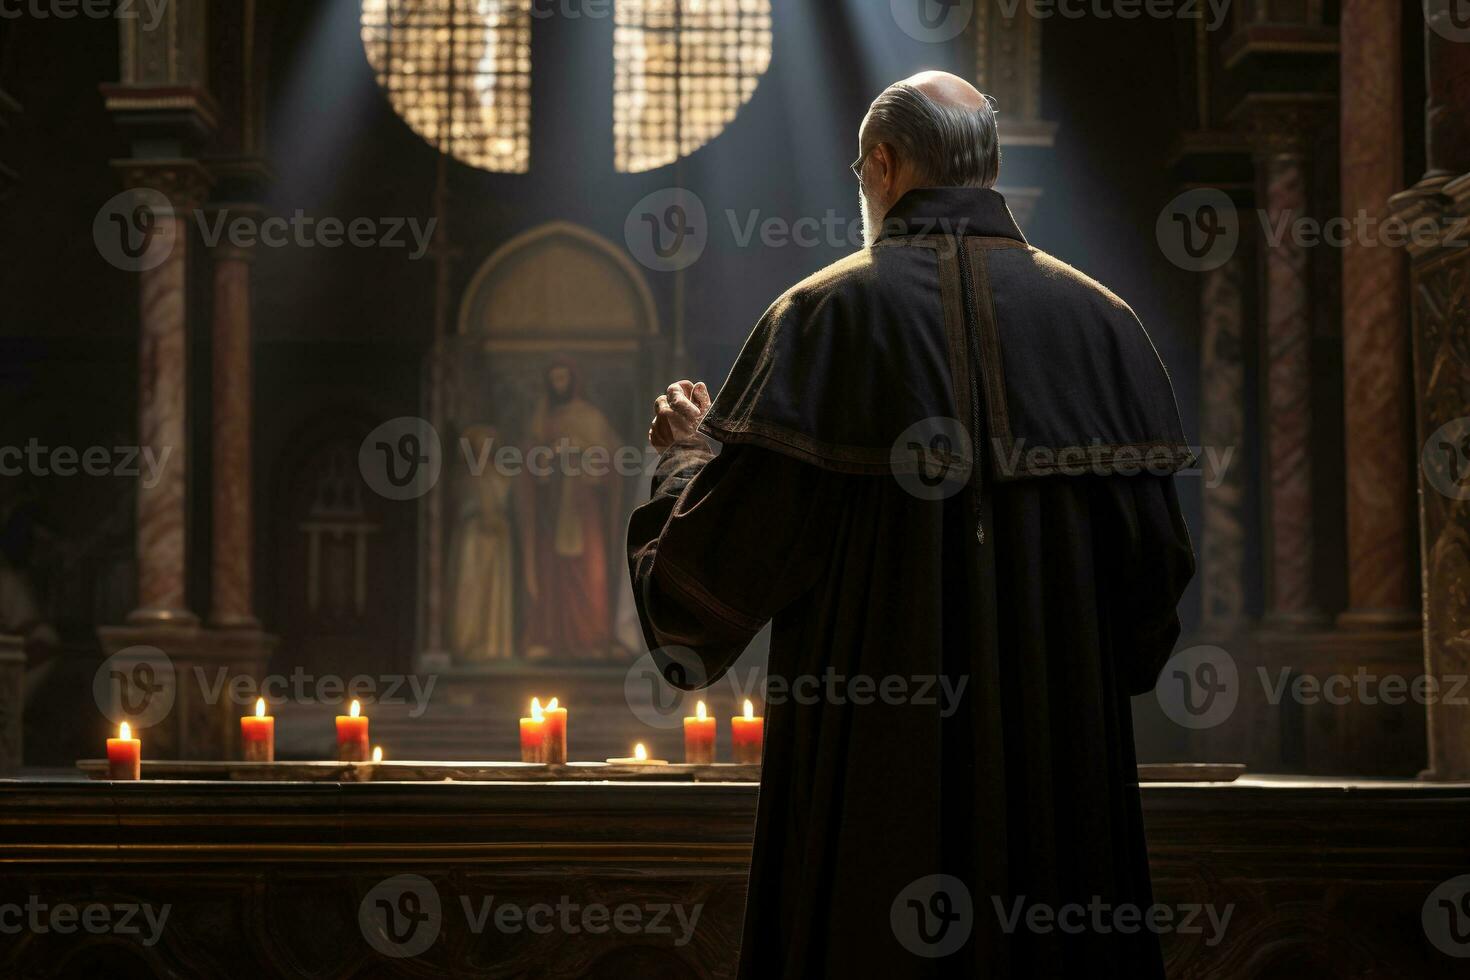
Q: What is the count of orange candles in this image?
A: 7